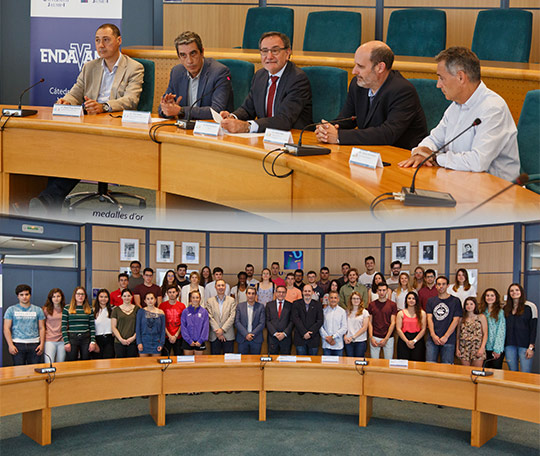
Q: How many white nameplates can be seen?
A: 10